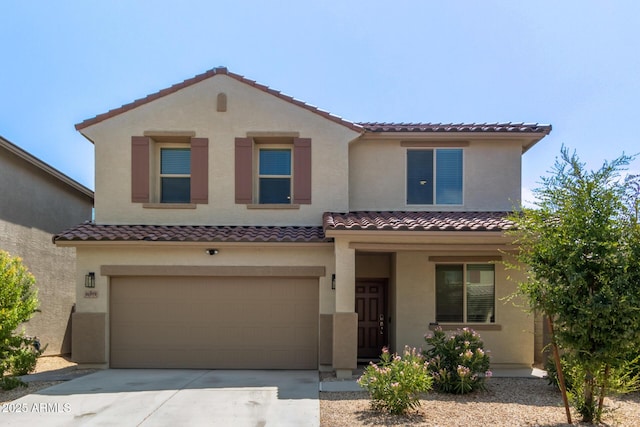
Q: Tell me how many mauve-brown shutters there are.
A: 4